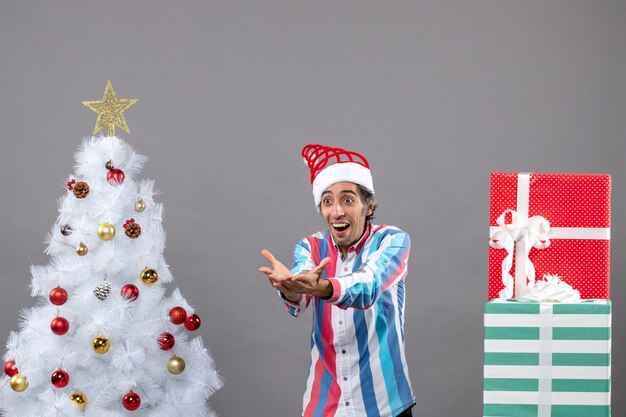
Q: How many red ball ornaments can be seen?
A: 10